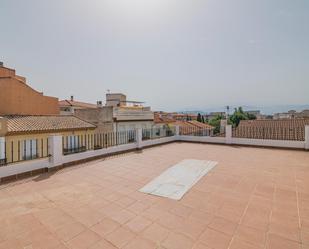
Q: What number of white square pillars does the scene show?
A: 5